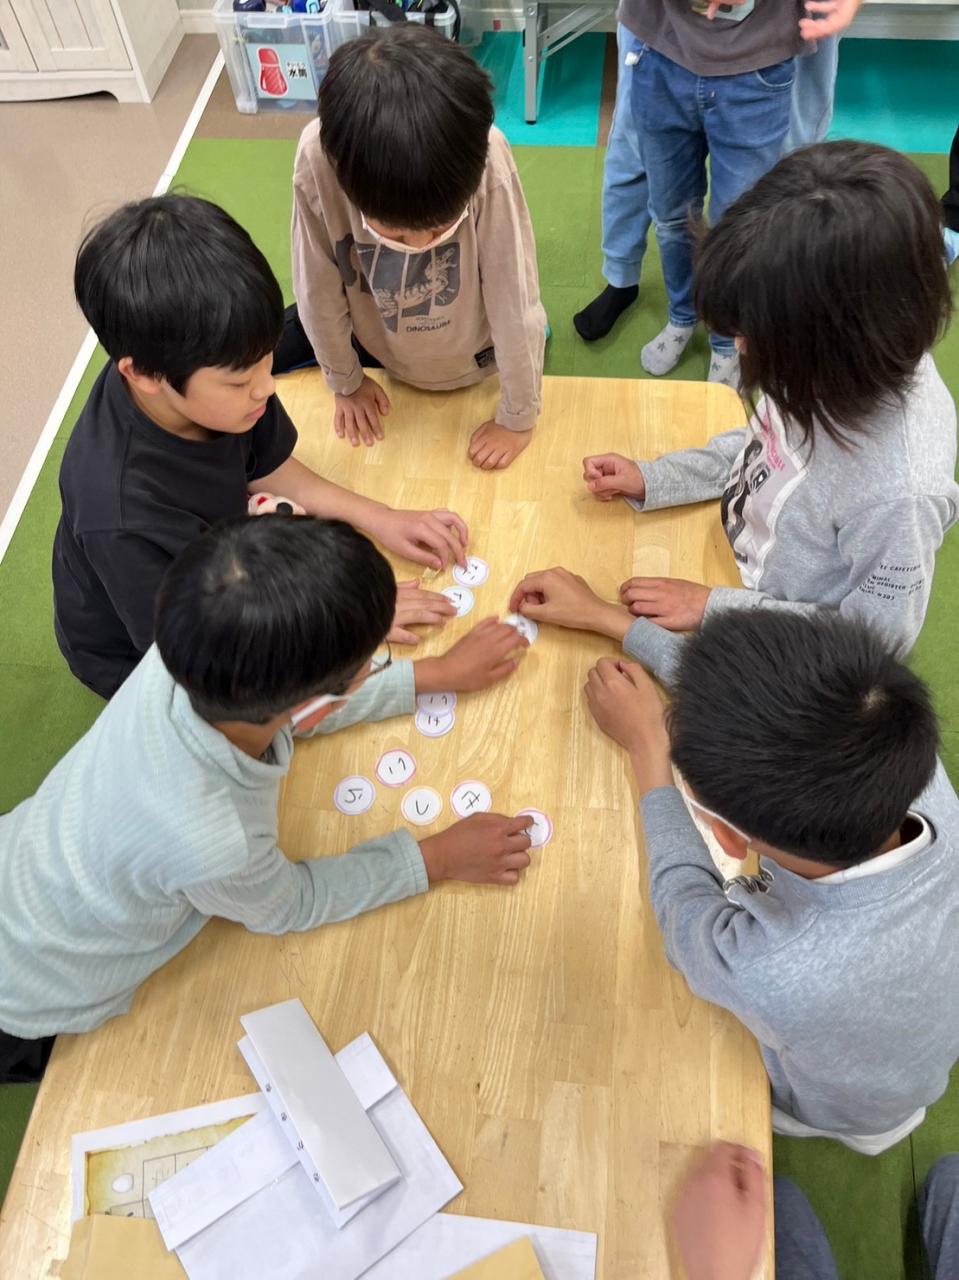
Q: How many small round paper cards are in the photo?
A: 10